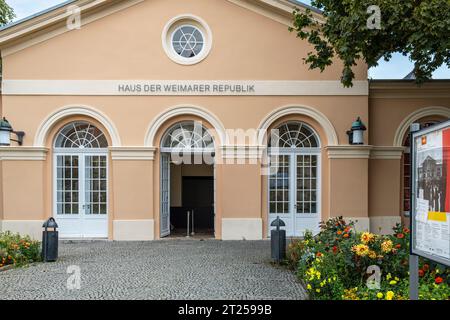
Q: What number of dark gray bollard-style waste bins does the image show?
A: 2